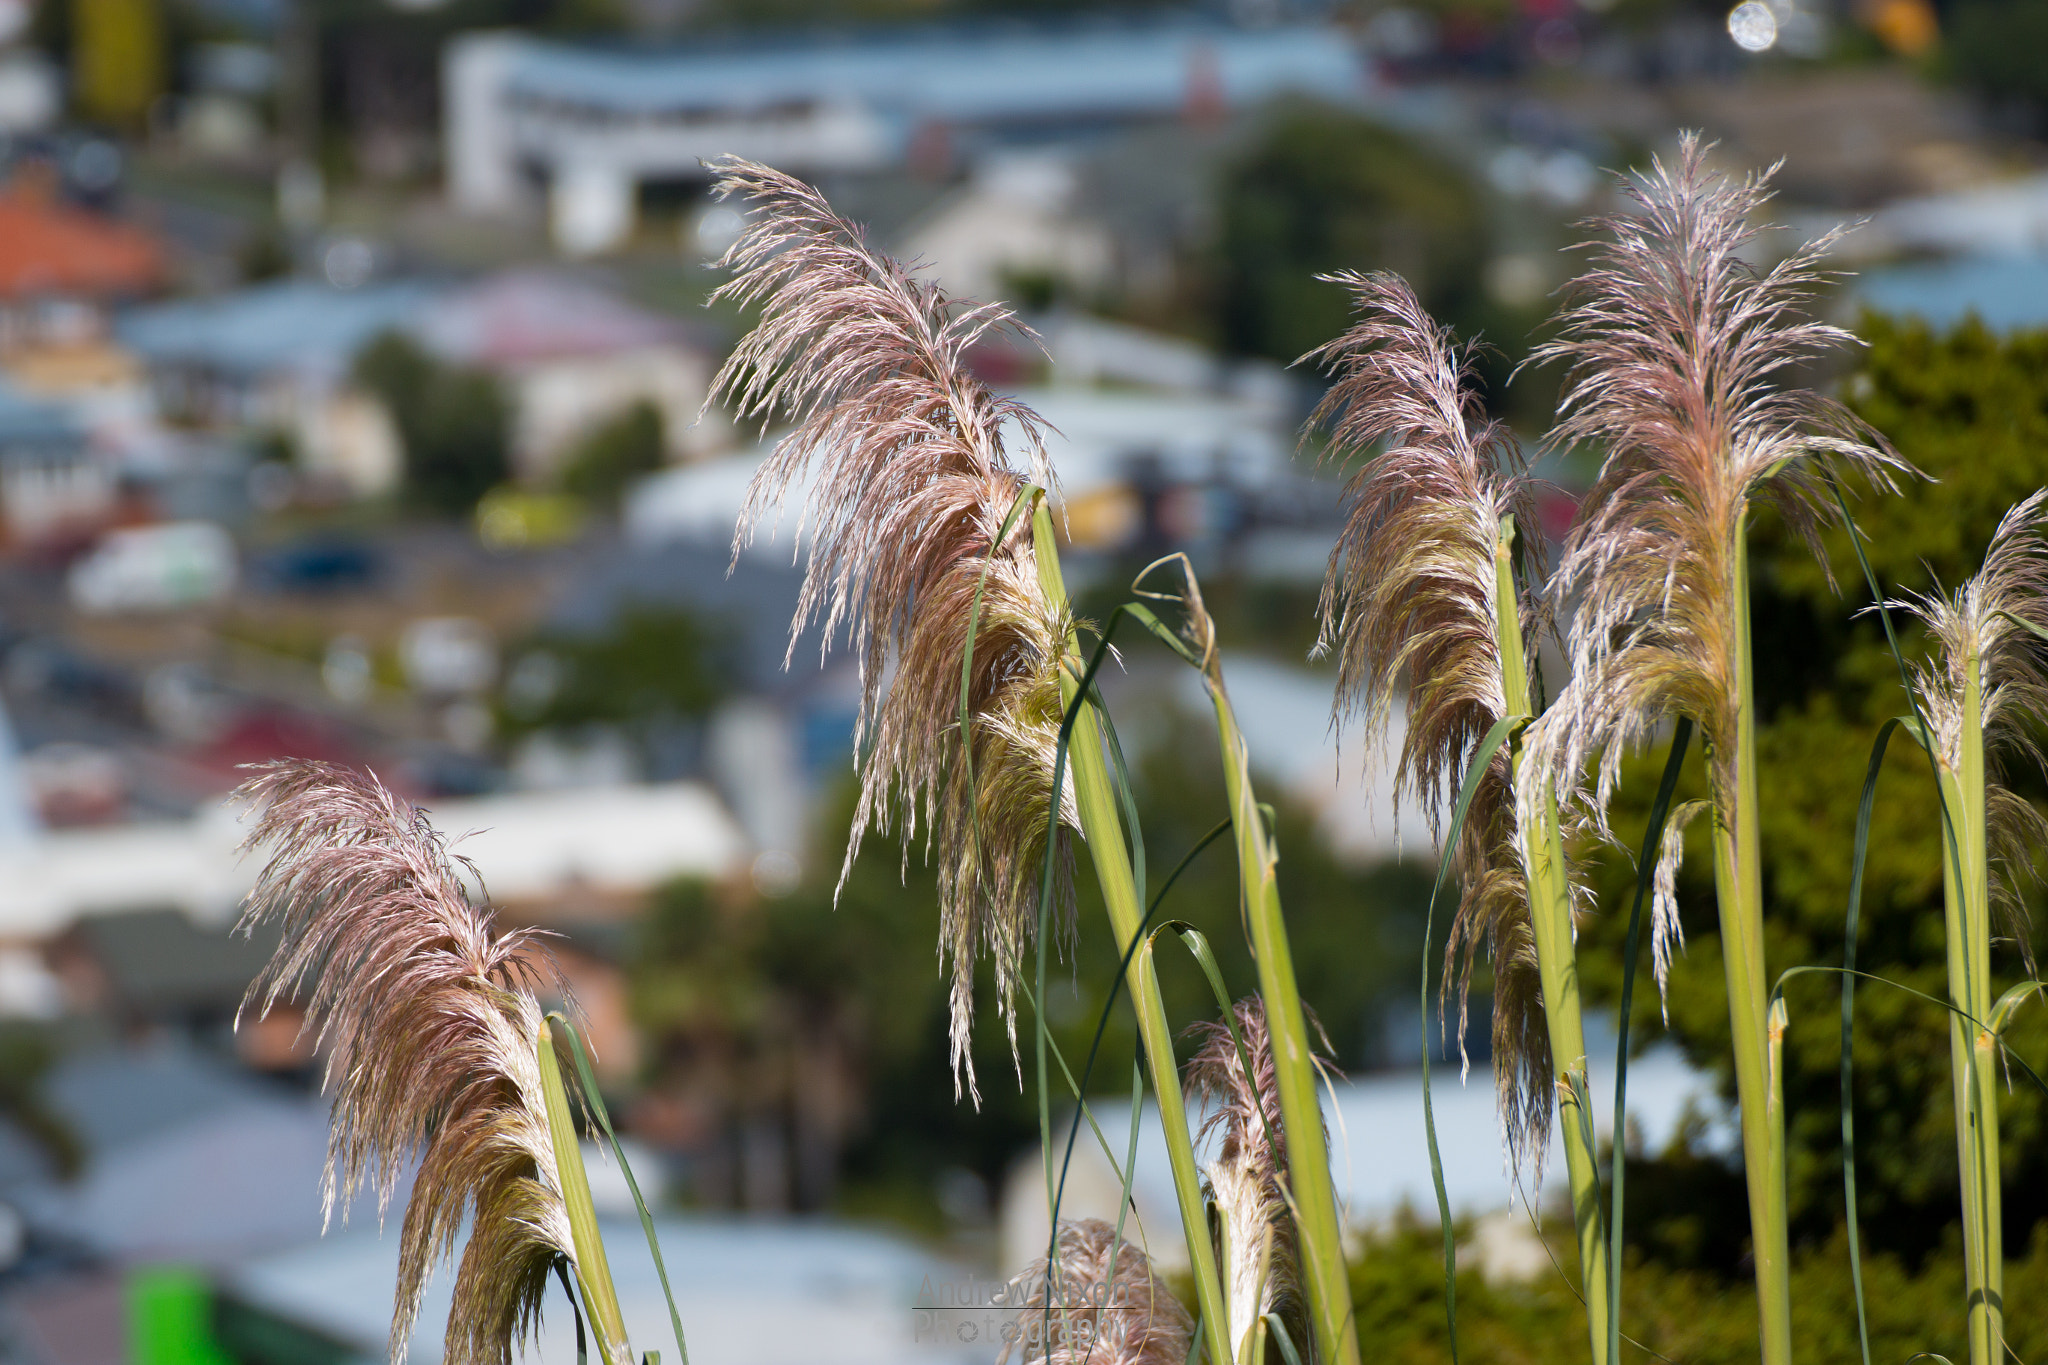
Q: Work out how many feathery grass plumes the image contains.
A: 7